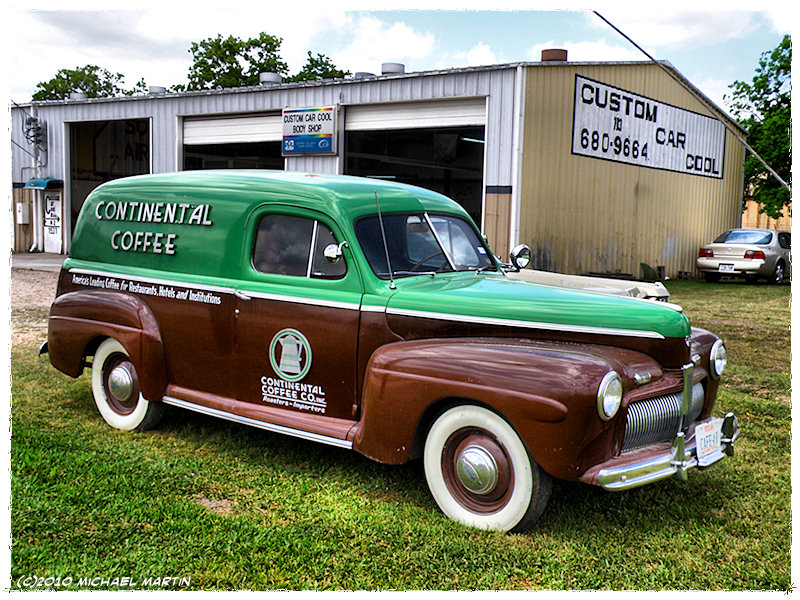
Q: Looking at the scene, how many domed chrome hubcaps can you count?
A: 2